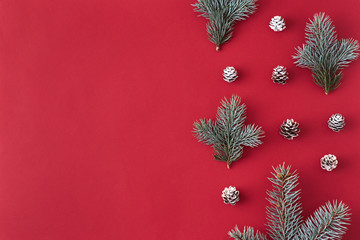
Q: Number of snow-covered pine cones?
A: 7